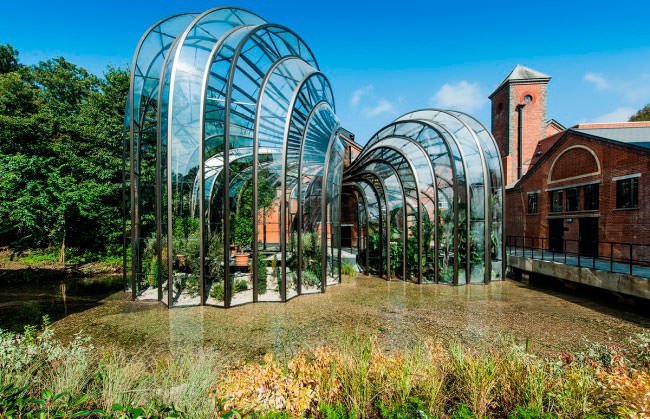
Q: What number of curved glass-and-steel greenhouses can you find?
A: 2